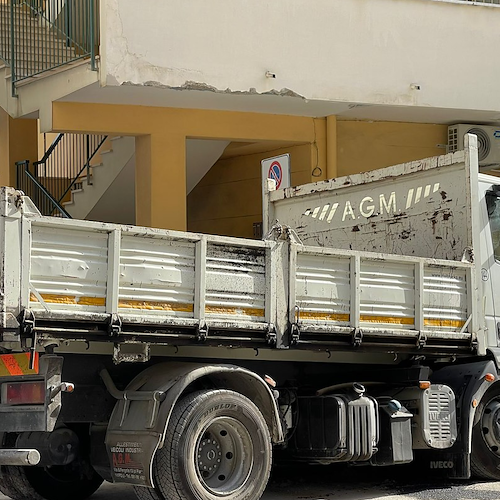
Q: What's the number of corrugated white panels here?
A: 6